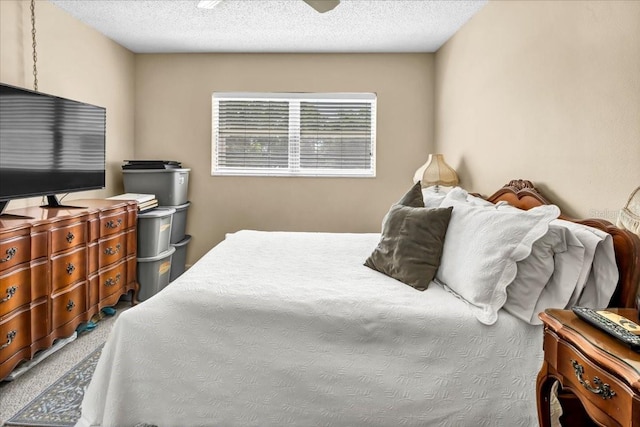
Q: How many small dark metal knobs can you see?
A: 3